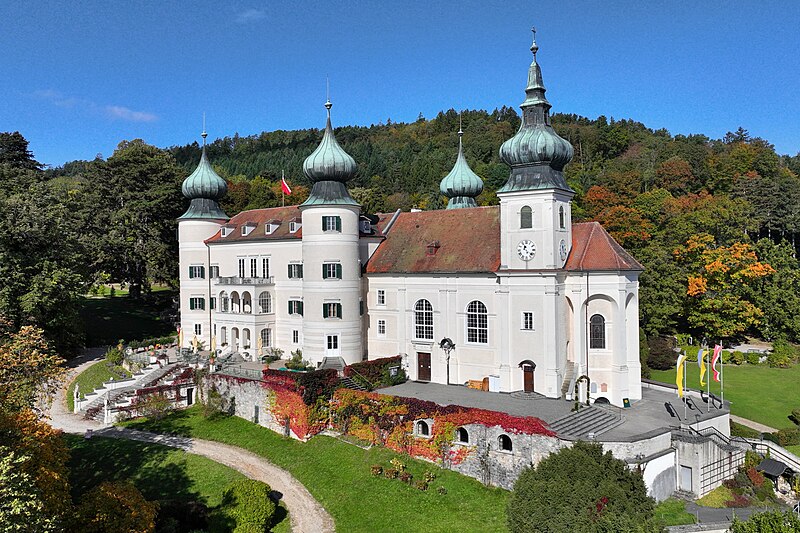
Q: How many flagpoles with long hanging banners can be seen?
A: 3